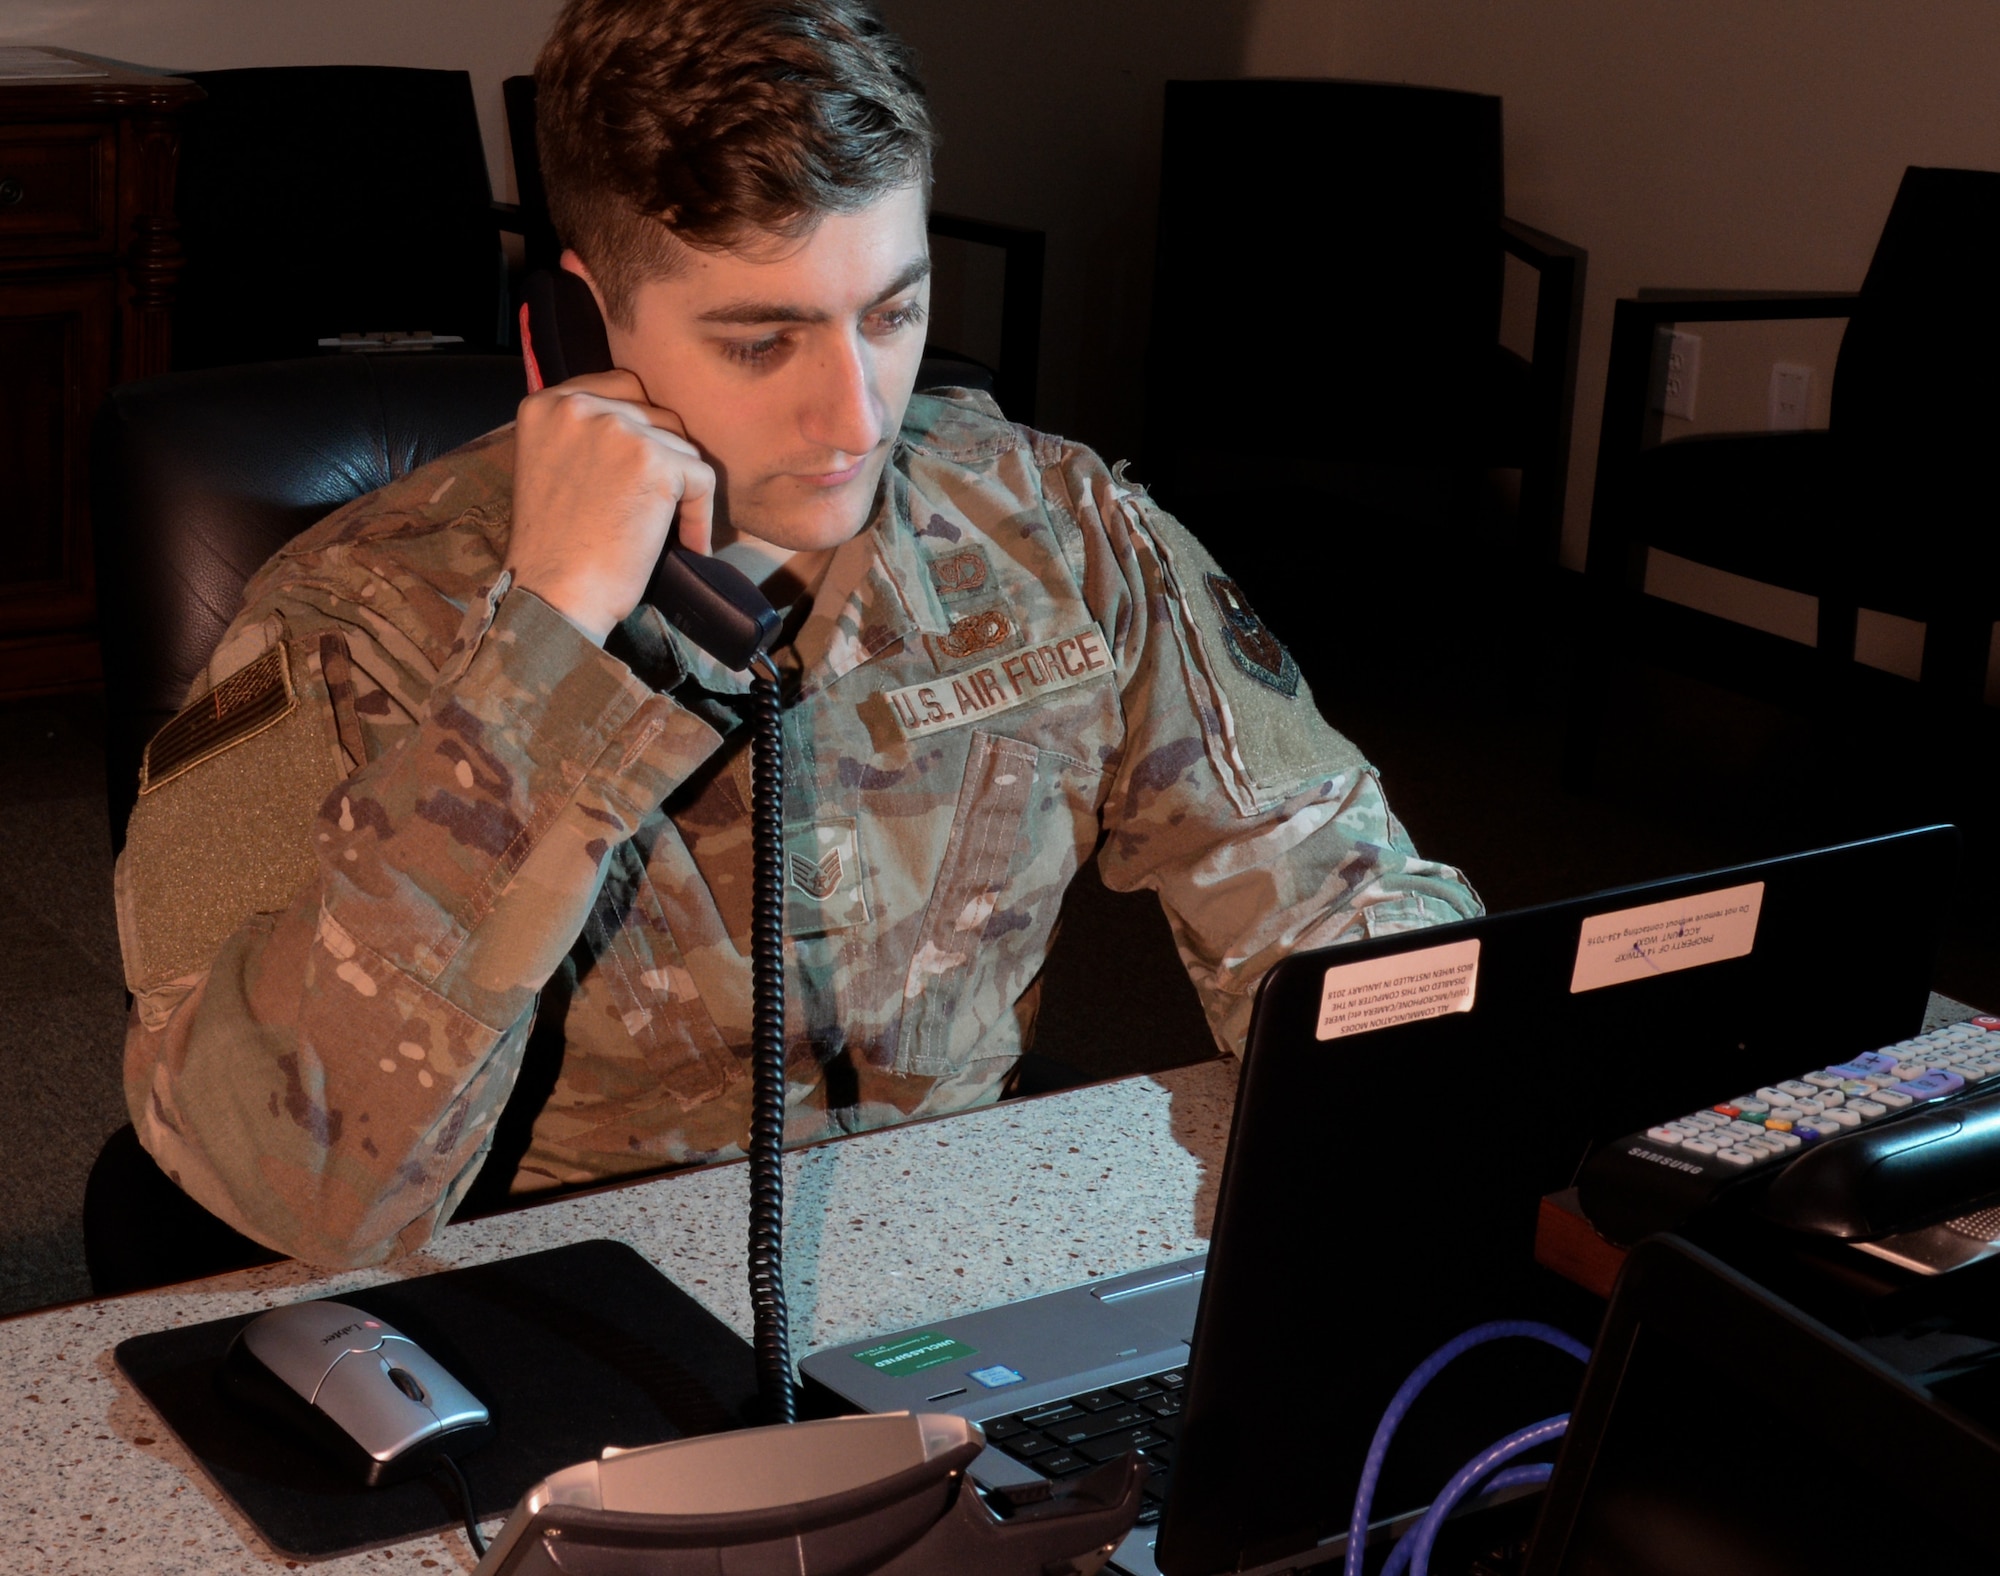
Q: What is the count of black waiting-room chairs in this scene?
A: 4